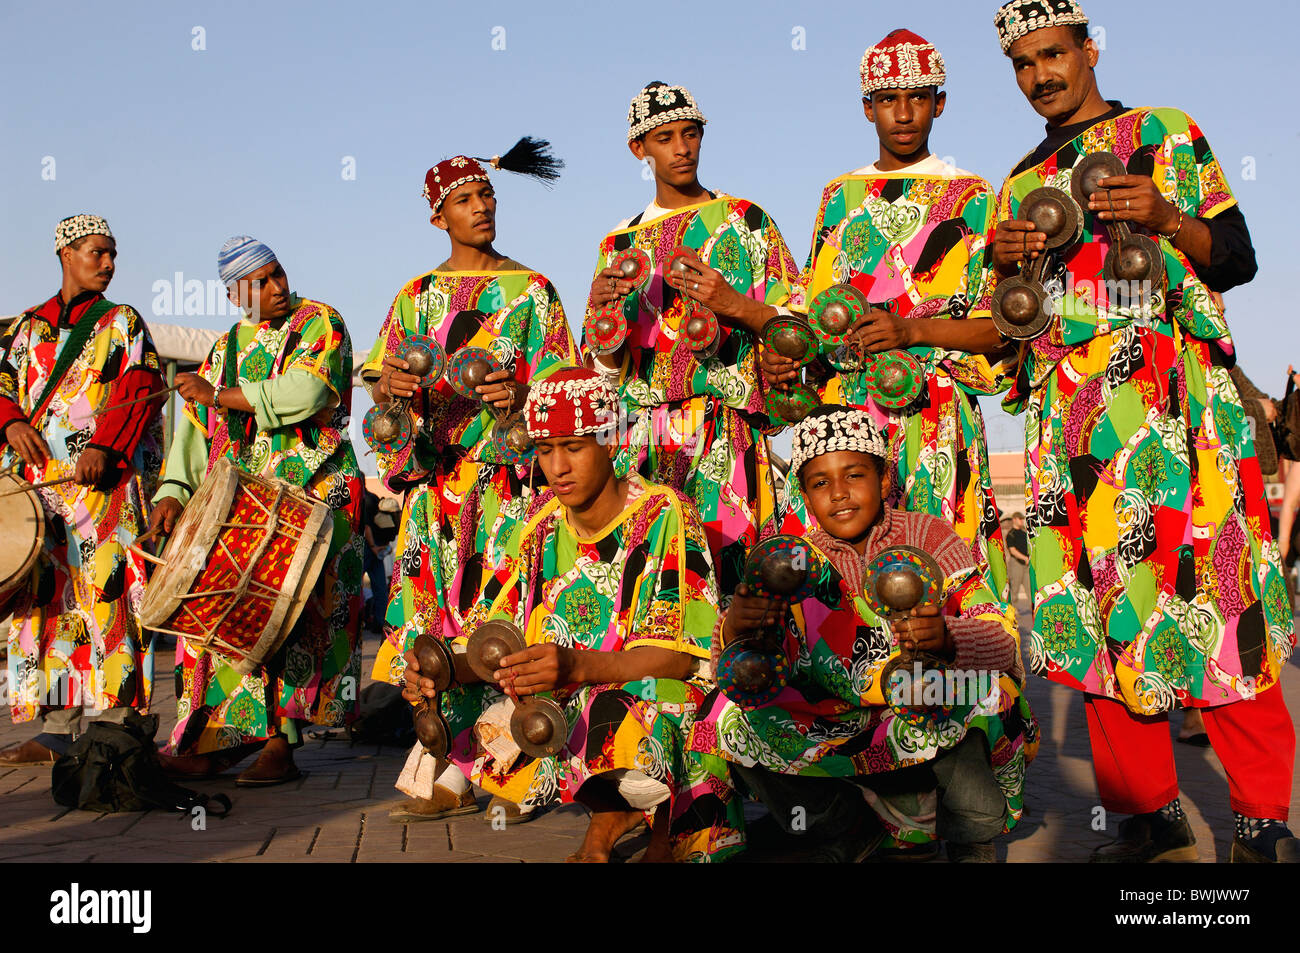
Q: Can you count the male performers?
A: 8